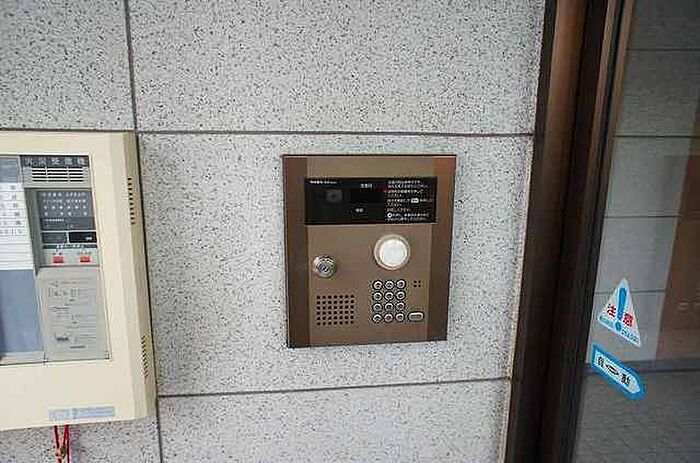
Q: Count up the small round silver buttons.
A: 12